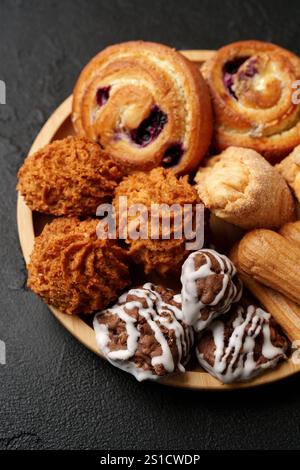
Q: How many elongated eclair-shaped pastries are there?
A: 3